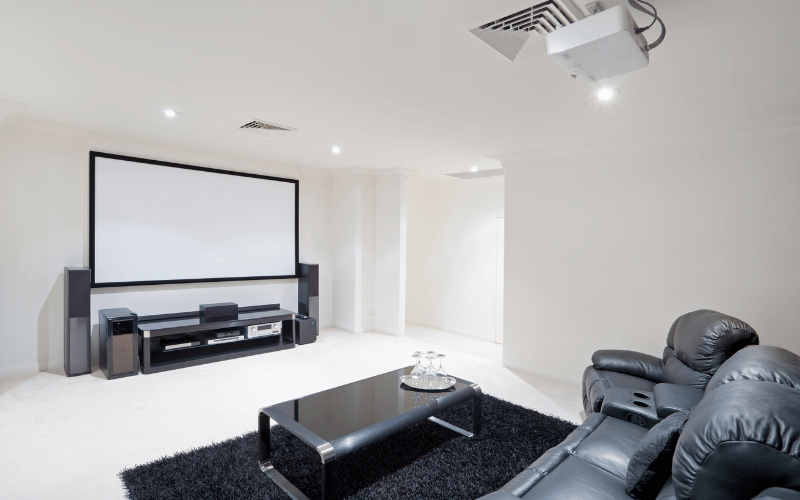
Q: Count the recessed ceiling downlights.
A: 4